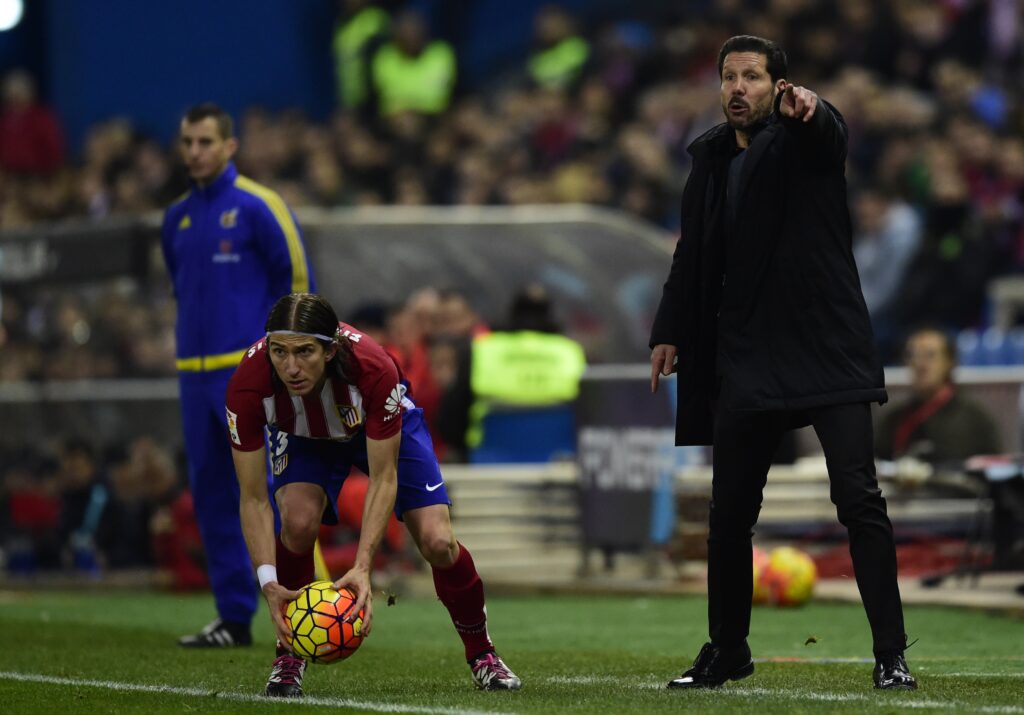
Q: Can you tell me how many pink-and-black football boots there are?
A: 2